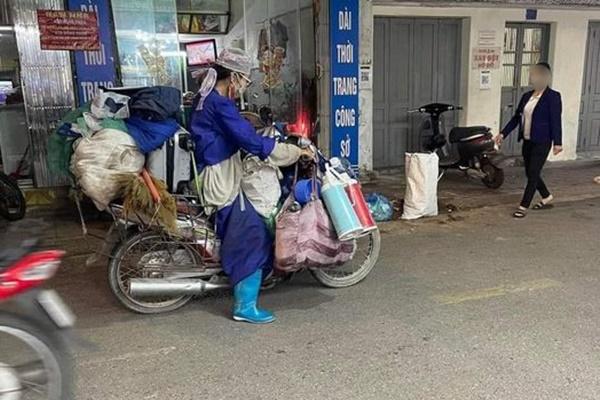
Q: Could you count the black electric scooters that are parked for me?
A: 1